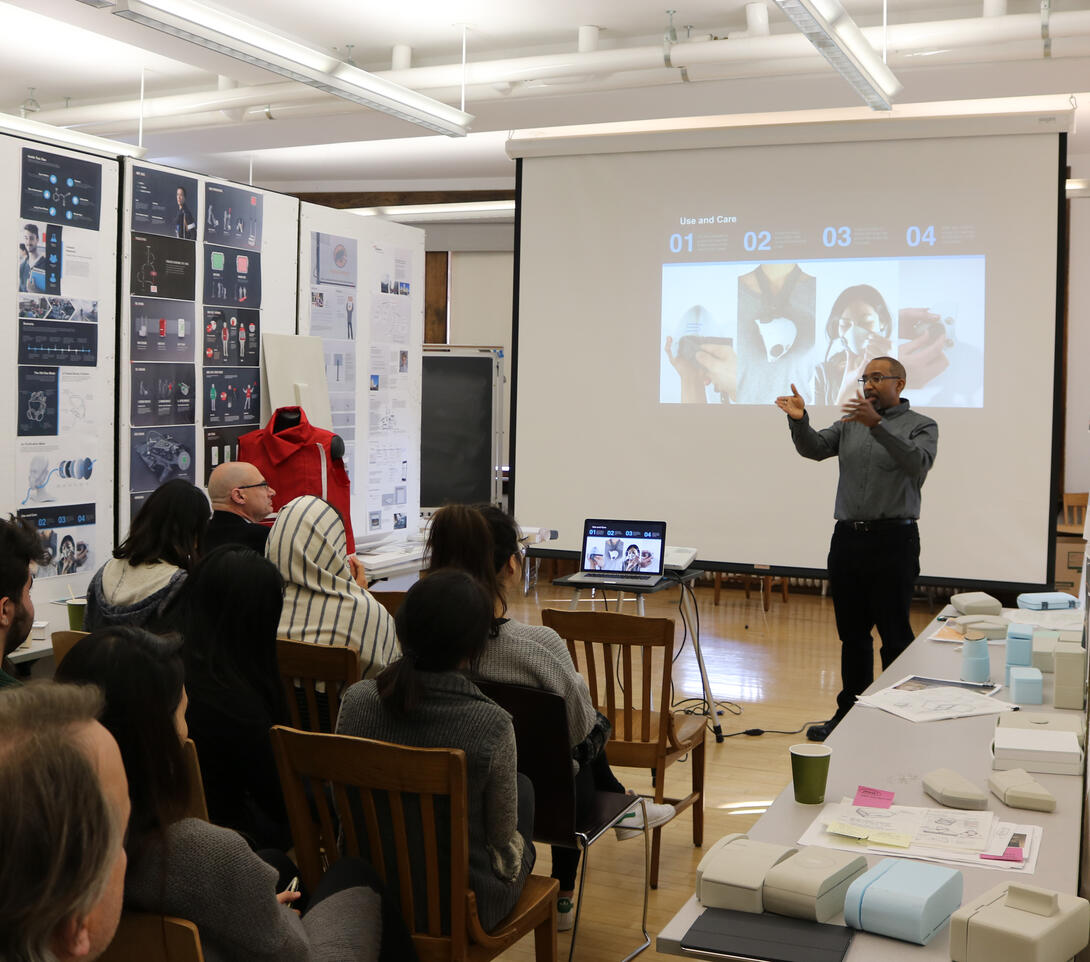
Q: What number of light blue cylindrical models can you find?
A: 1